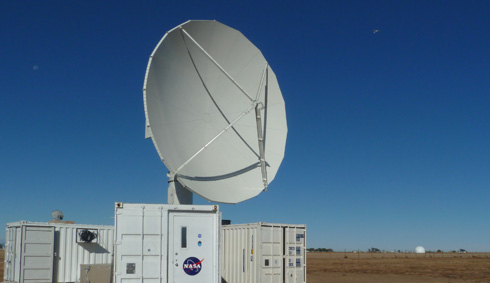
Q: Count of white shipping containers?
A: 3